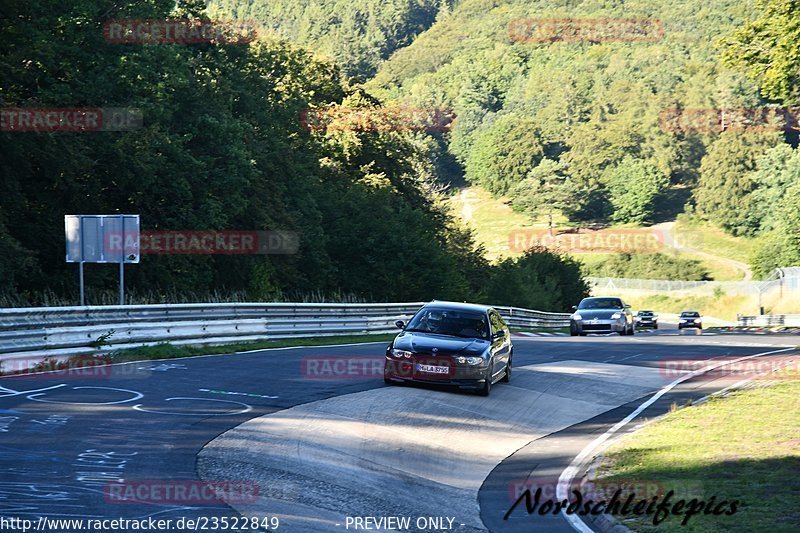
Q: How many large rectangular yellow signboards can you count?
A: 0